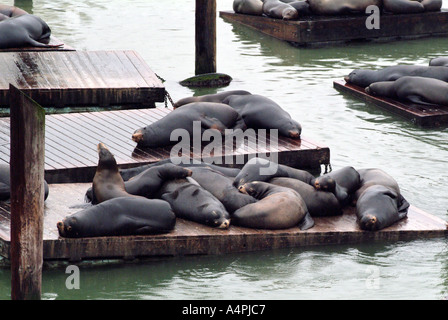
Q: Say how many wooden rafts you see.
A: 6